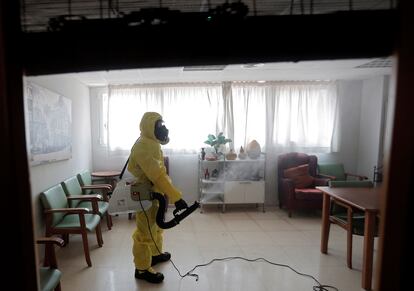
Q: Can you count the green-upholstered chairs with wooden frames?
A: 6